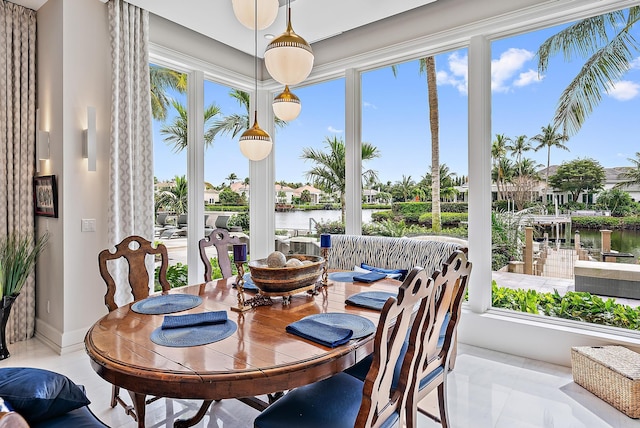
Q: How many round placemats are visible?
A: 6